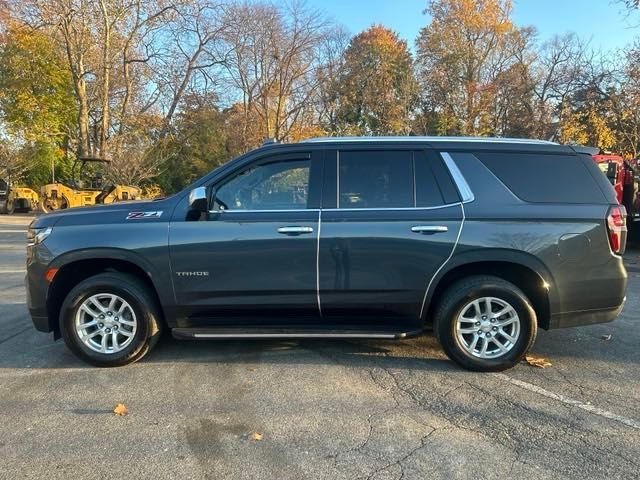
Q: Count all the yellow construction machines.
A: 2